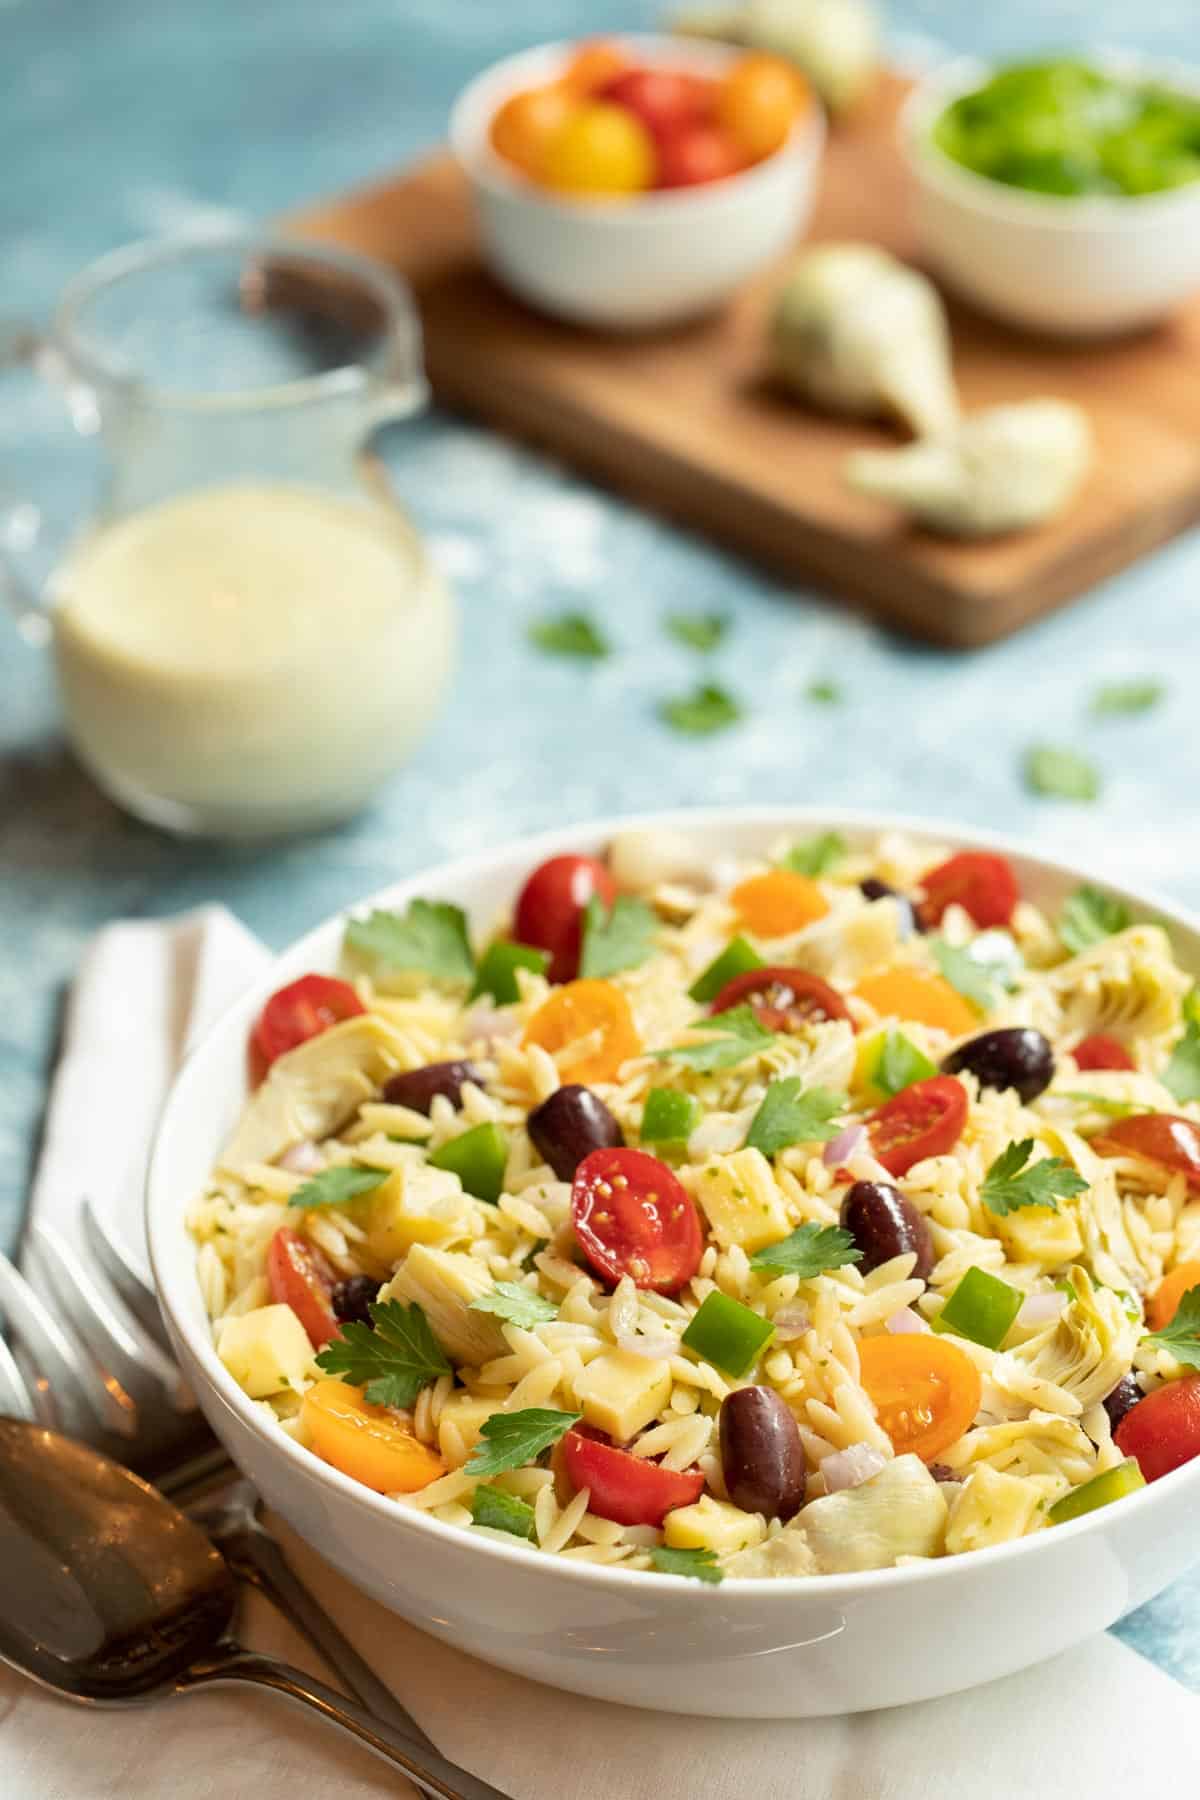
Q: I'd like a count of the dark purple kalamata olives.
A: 8